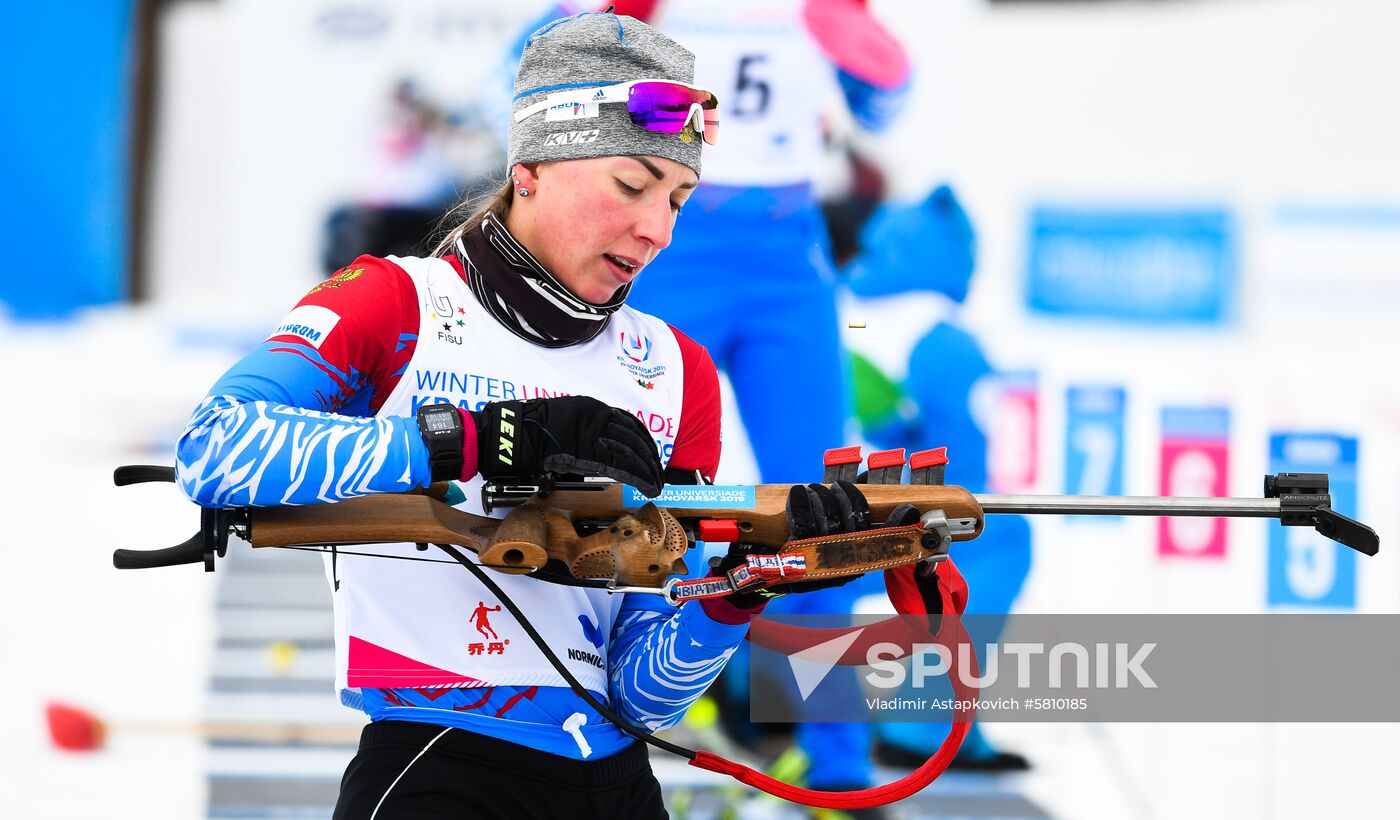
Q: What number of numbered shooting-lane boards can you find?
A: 4